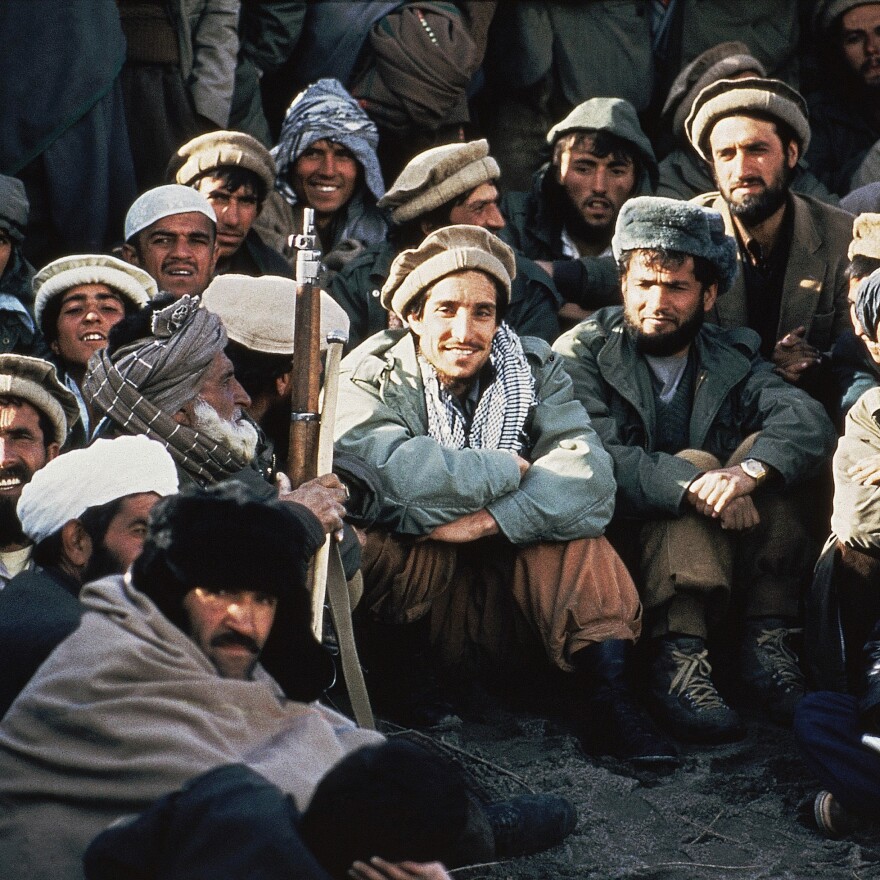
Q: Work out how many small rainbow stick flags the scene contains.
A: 0